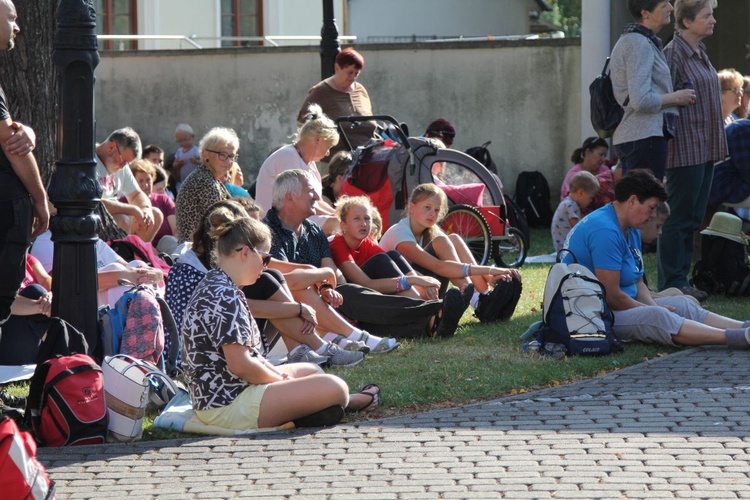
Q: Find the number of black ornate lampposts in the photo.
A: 2